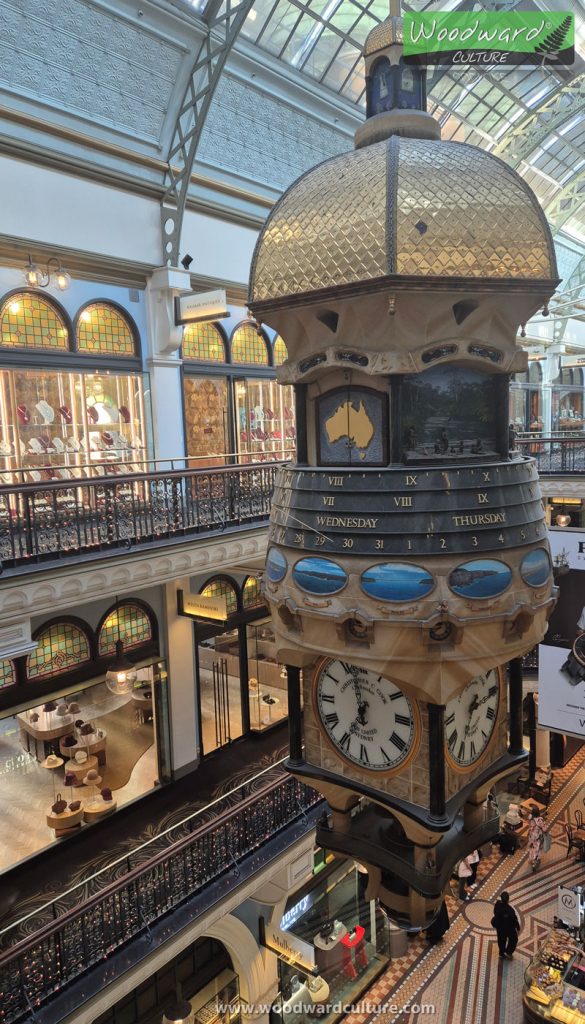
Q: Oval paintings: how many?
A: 5